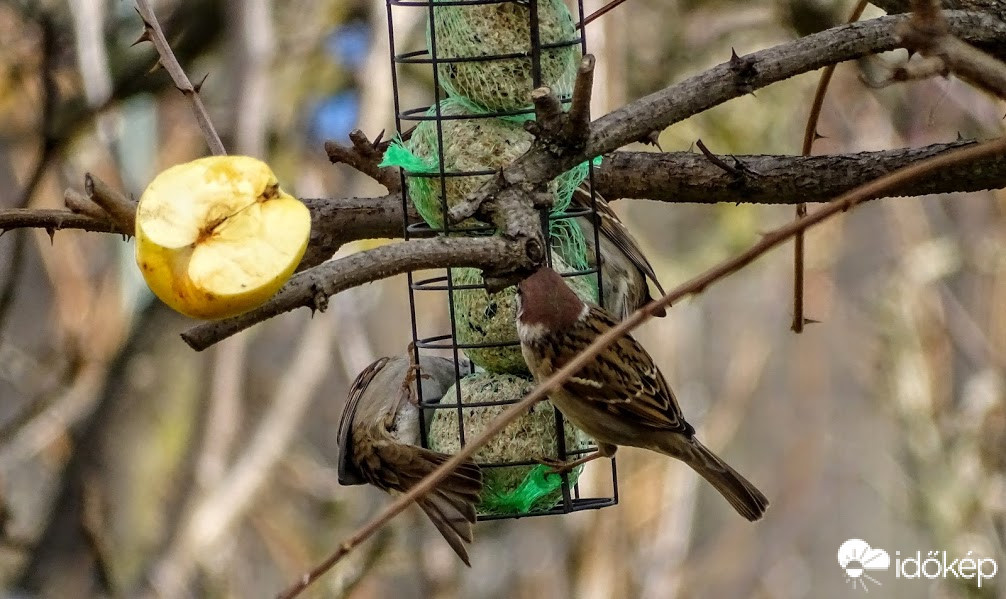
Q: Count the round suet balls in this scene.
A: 4